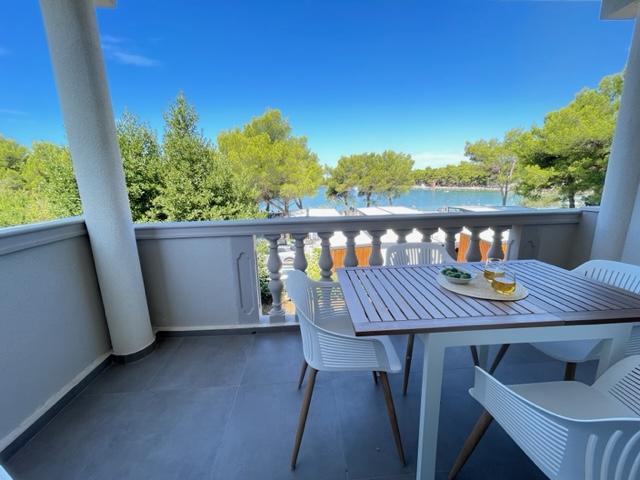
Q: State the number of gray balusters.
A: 10